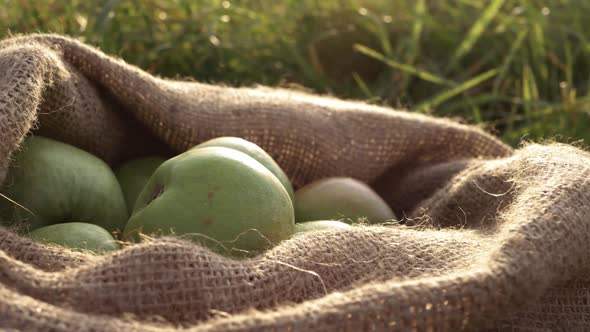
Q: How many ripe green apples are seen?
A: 7